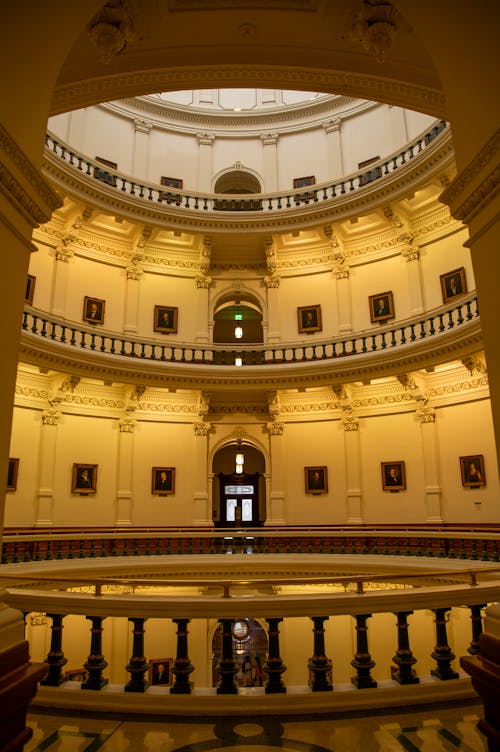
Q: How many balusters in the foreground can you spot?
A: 11